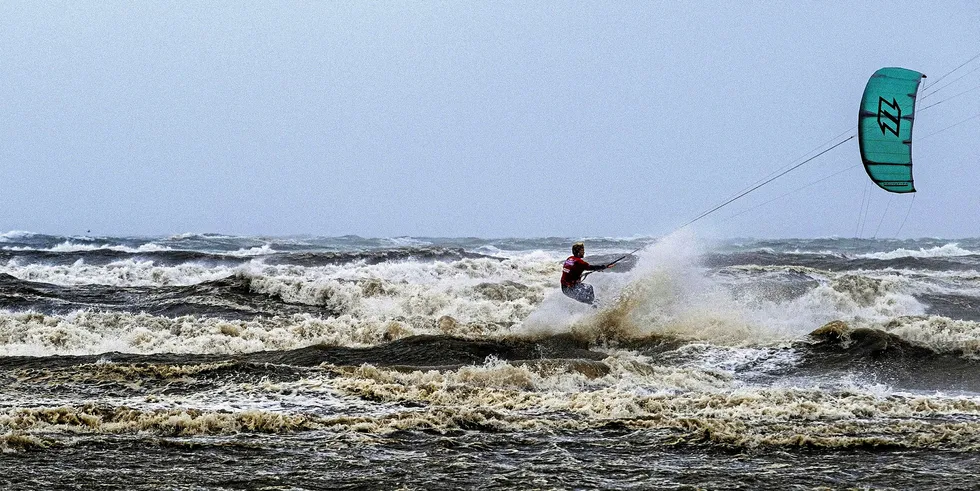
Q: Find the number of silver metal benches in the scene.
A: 0